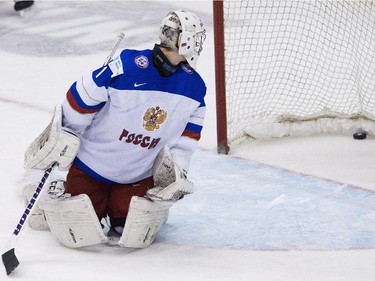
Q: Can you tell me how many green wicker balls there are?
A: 0